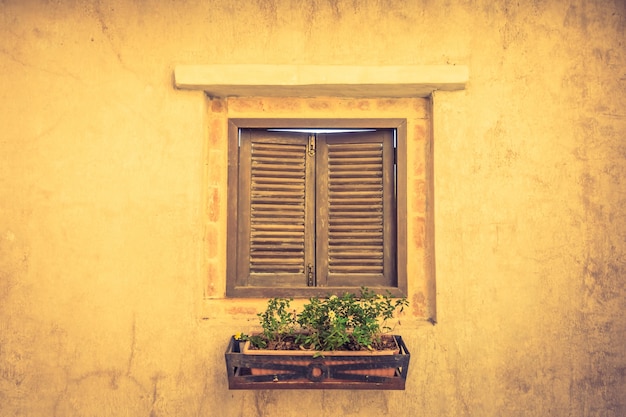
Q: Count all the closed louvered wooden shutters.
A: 2